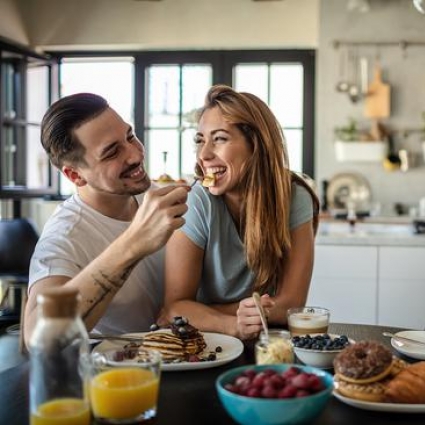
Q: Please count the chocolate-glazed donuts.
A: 1